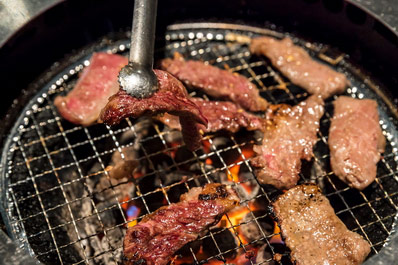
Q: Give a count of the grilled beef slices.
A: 9